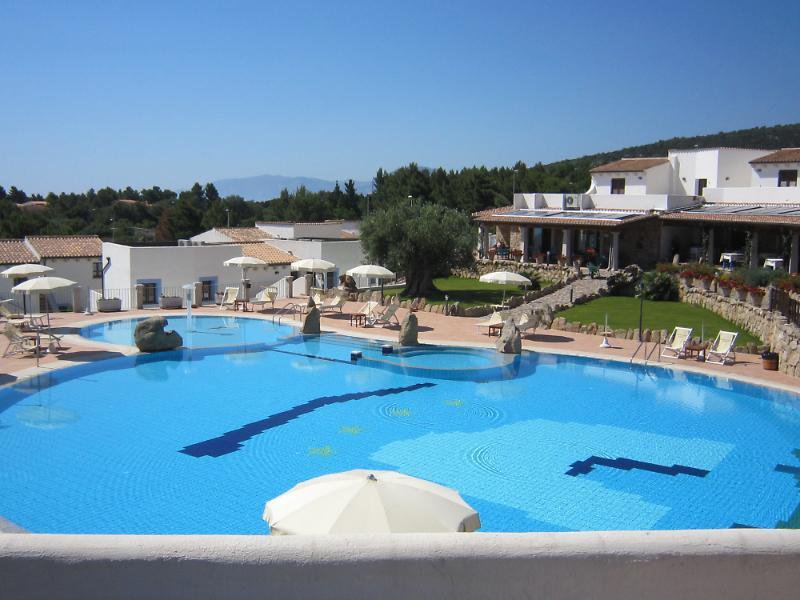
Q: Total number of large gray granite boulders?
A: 4